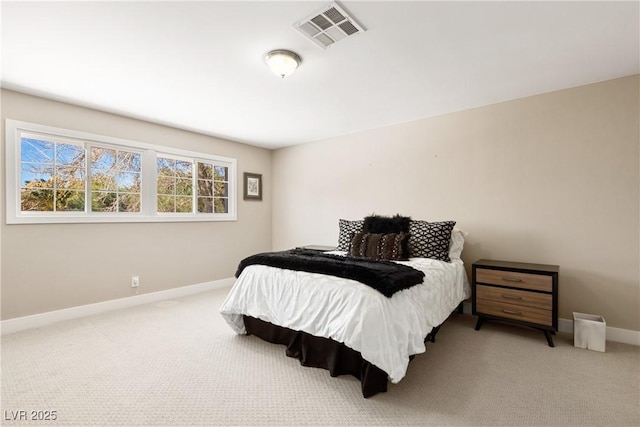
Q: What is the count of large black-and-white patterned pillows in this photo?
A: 2